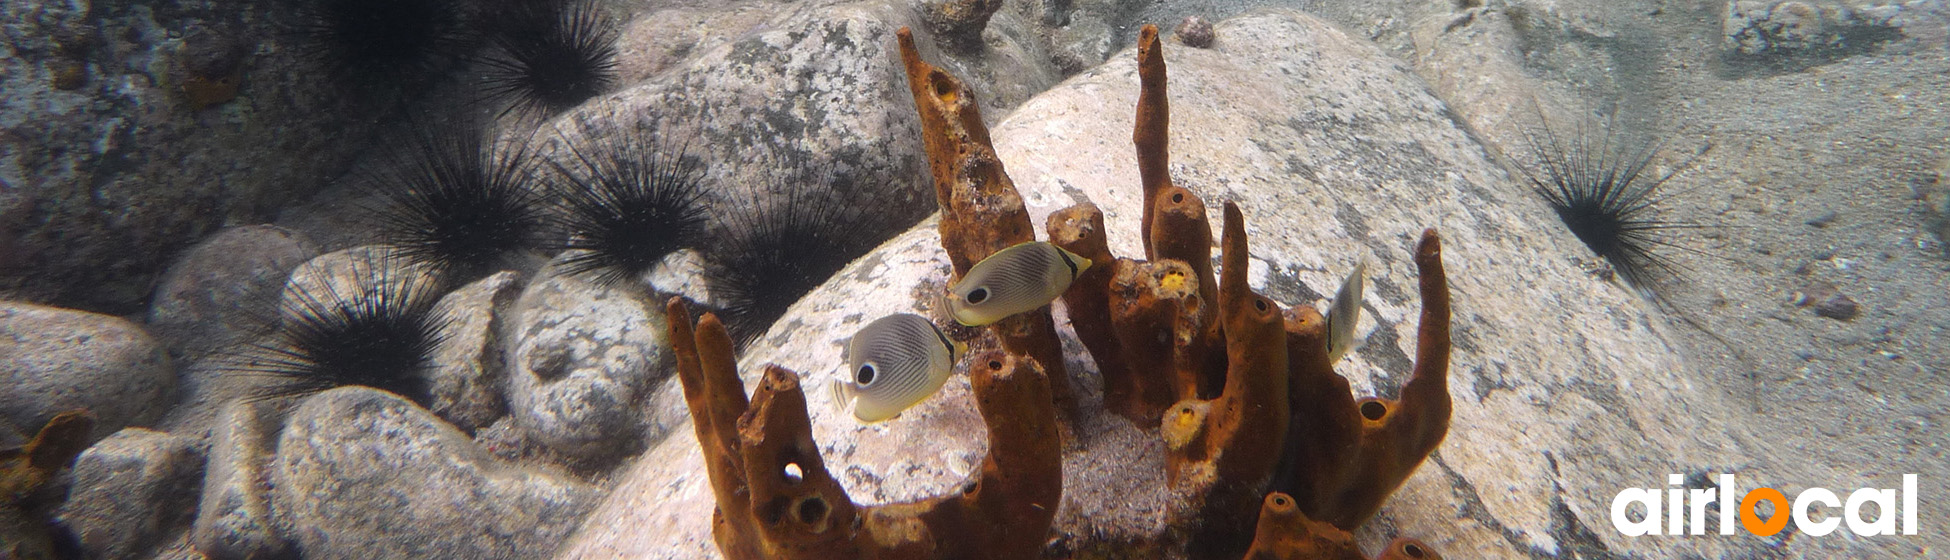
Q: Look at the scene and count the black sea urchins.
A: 7